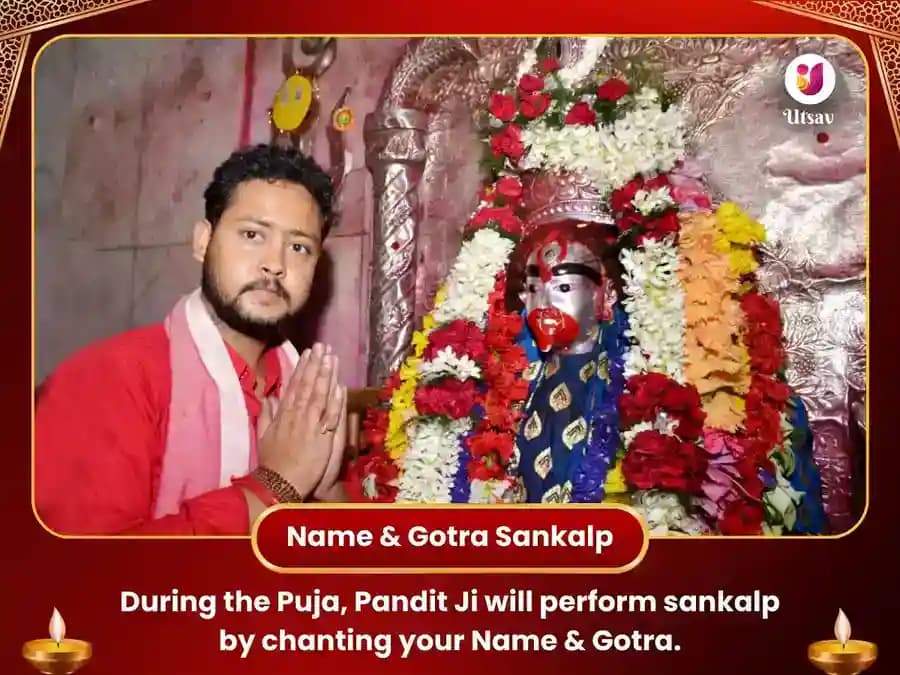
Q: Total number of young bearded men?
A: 1